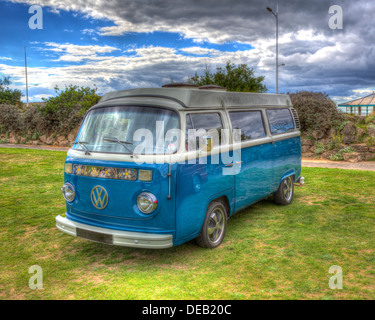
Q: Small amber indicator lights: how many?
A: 2